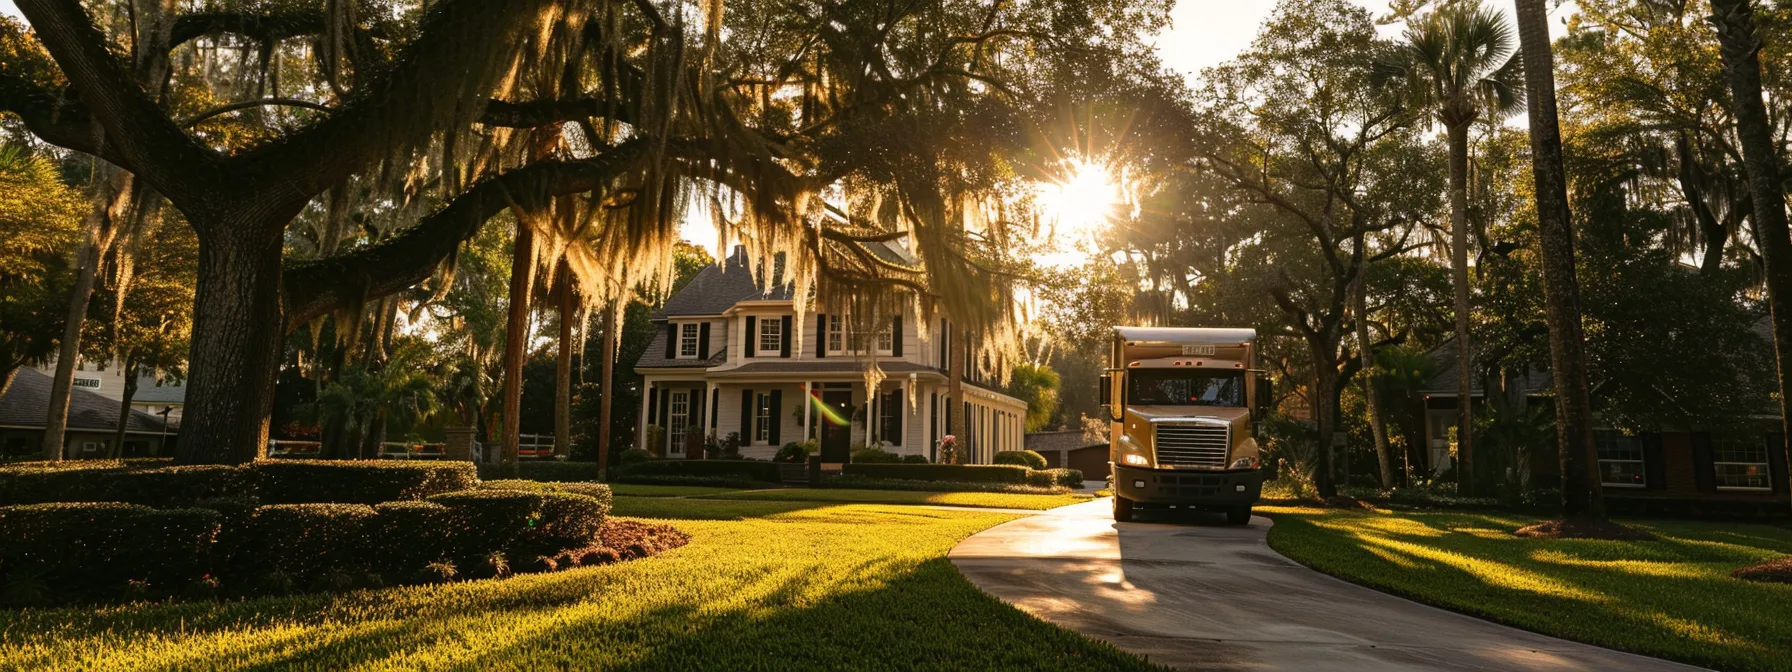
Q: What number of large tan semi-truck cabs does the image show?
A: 1